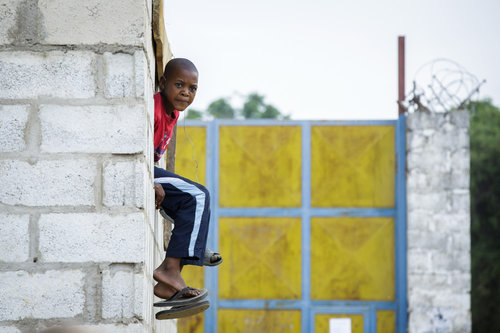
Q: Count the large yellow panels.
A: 4